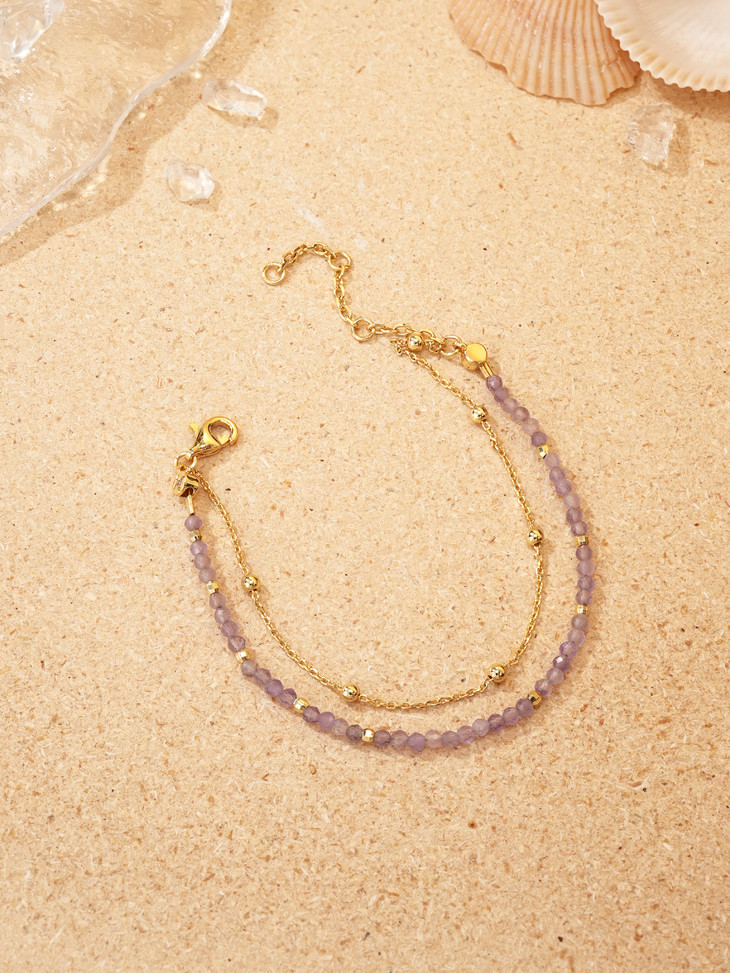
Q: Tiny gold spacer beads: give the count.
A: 9